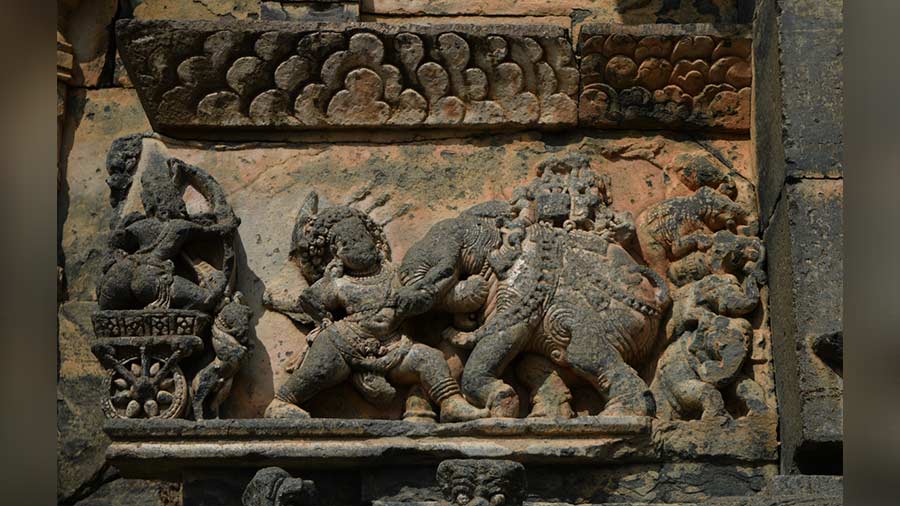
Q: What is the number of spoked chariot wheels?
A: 1